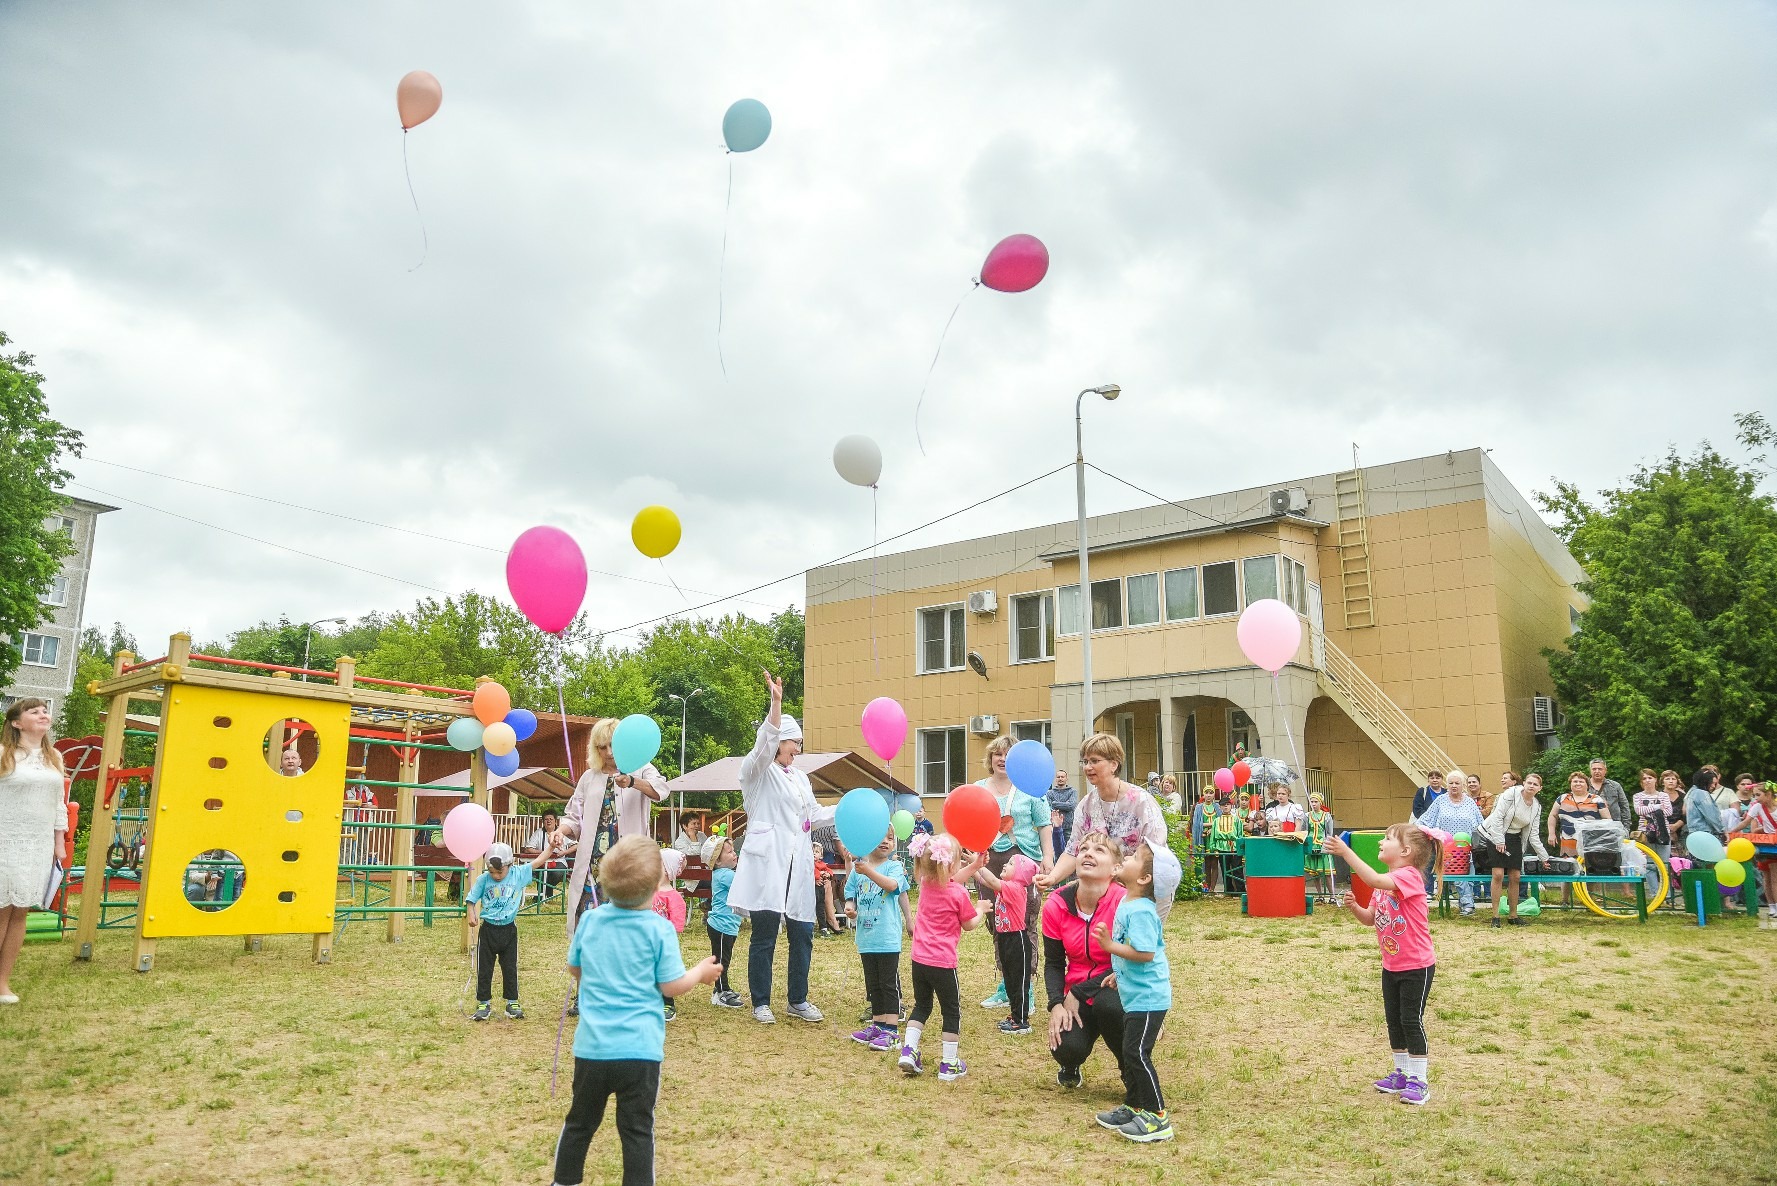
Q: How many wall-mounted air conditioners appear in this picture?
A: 4